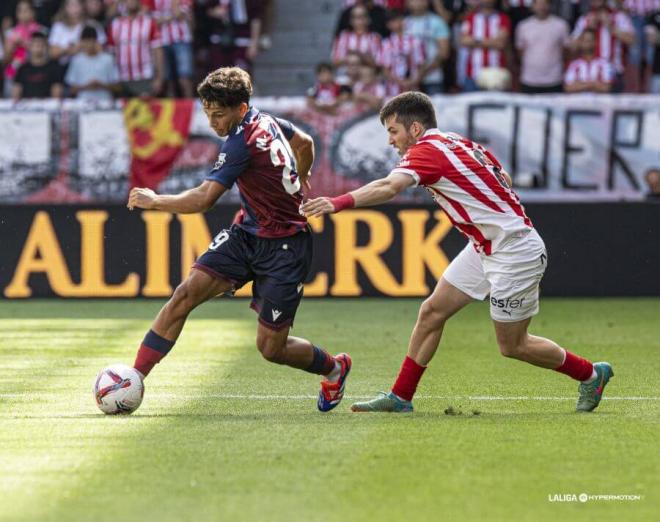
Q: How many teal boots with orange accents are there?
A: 2